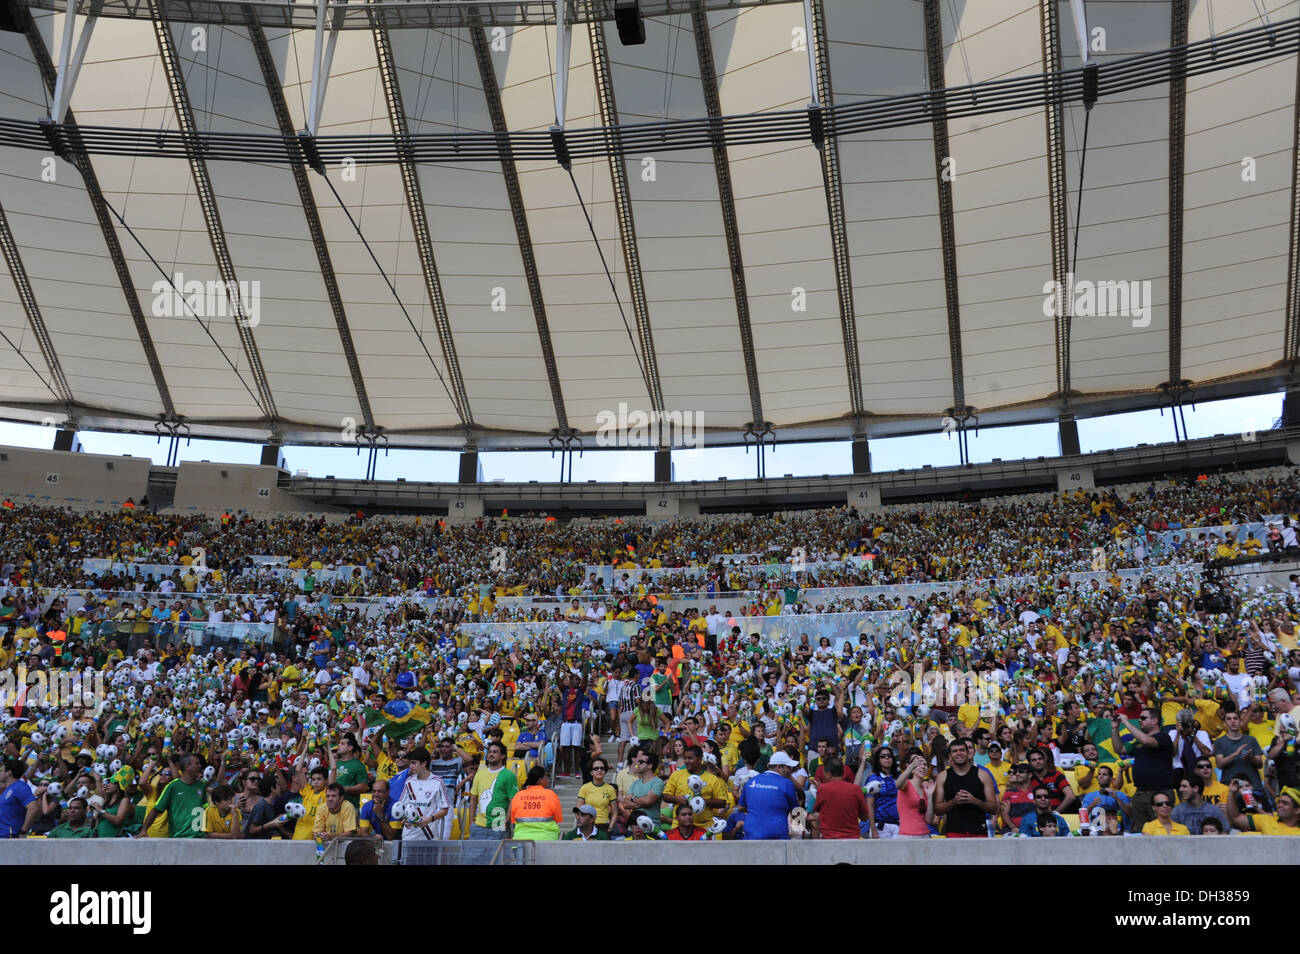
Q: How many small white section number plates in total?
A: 6